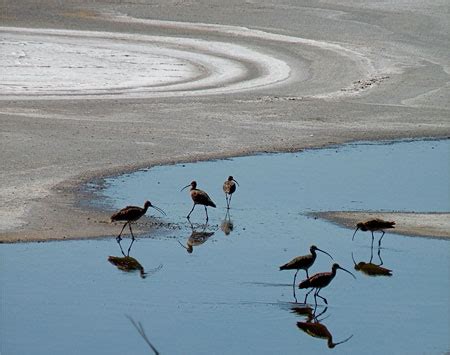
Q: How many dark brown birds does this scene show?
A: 6